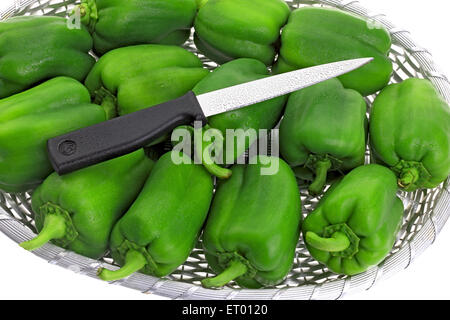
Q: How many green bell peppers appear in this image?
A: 13